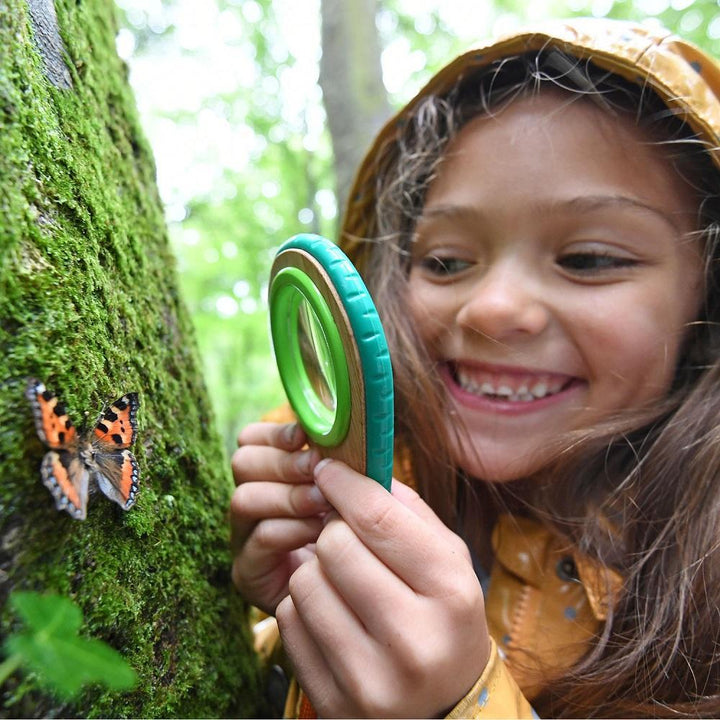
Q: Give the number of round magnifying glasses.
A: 1